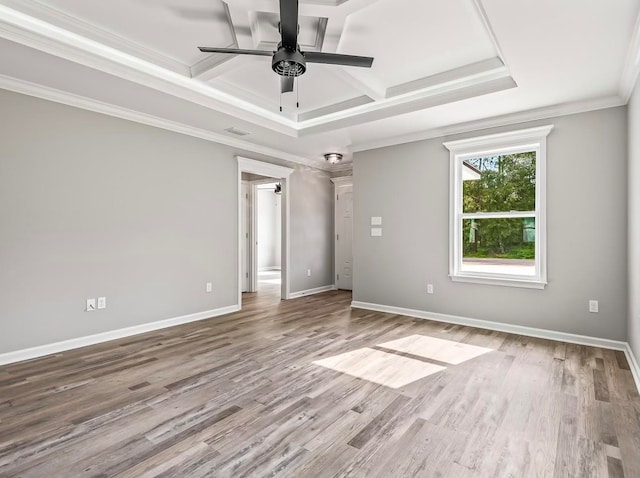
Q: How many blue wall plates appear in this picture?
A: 0